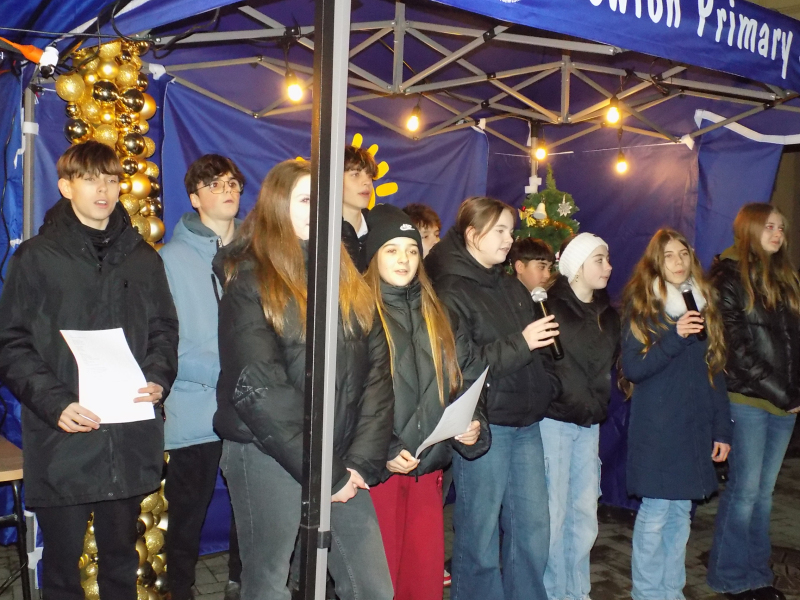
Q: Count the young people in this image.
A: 11